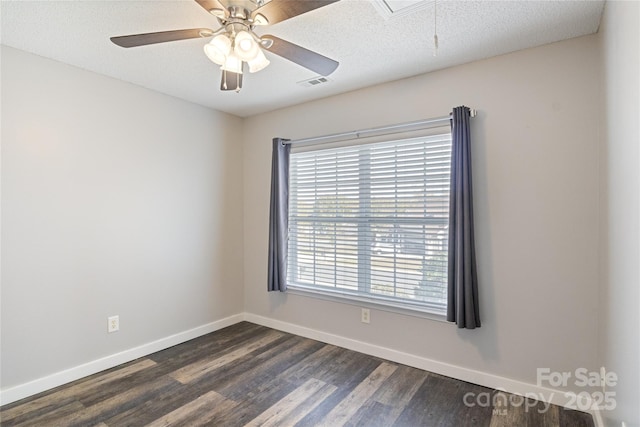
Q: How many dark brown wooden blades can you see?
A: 5